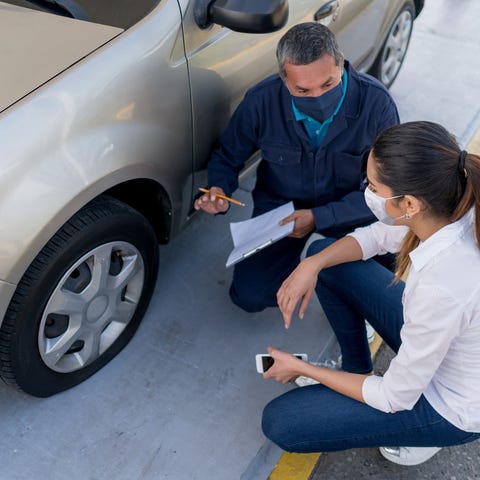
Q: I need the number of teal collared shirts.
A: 1